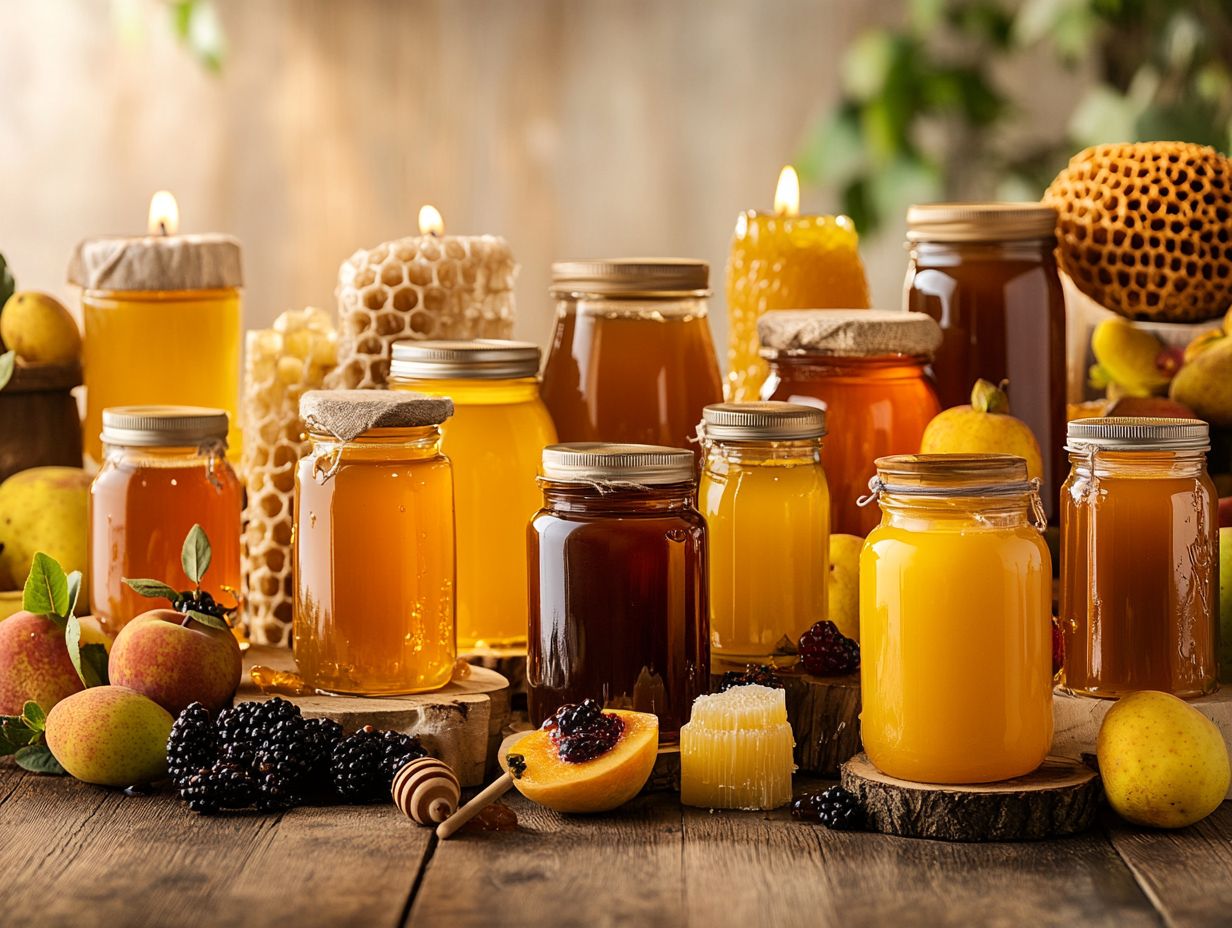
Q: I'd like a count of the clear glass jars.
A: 11